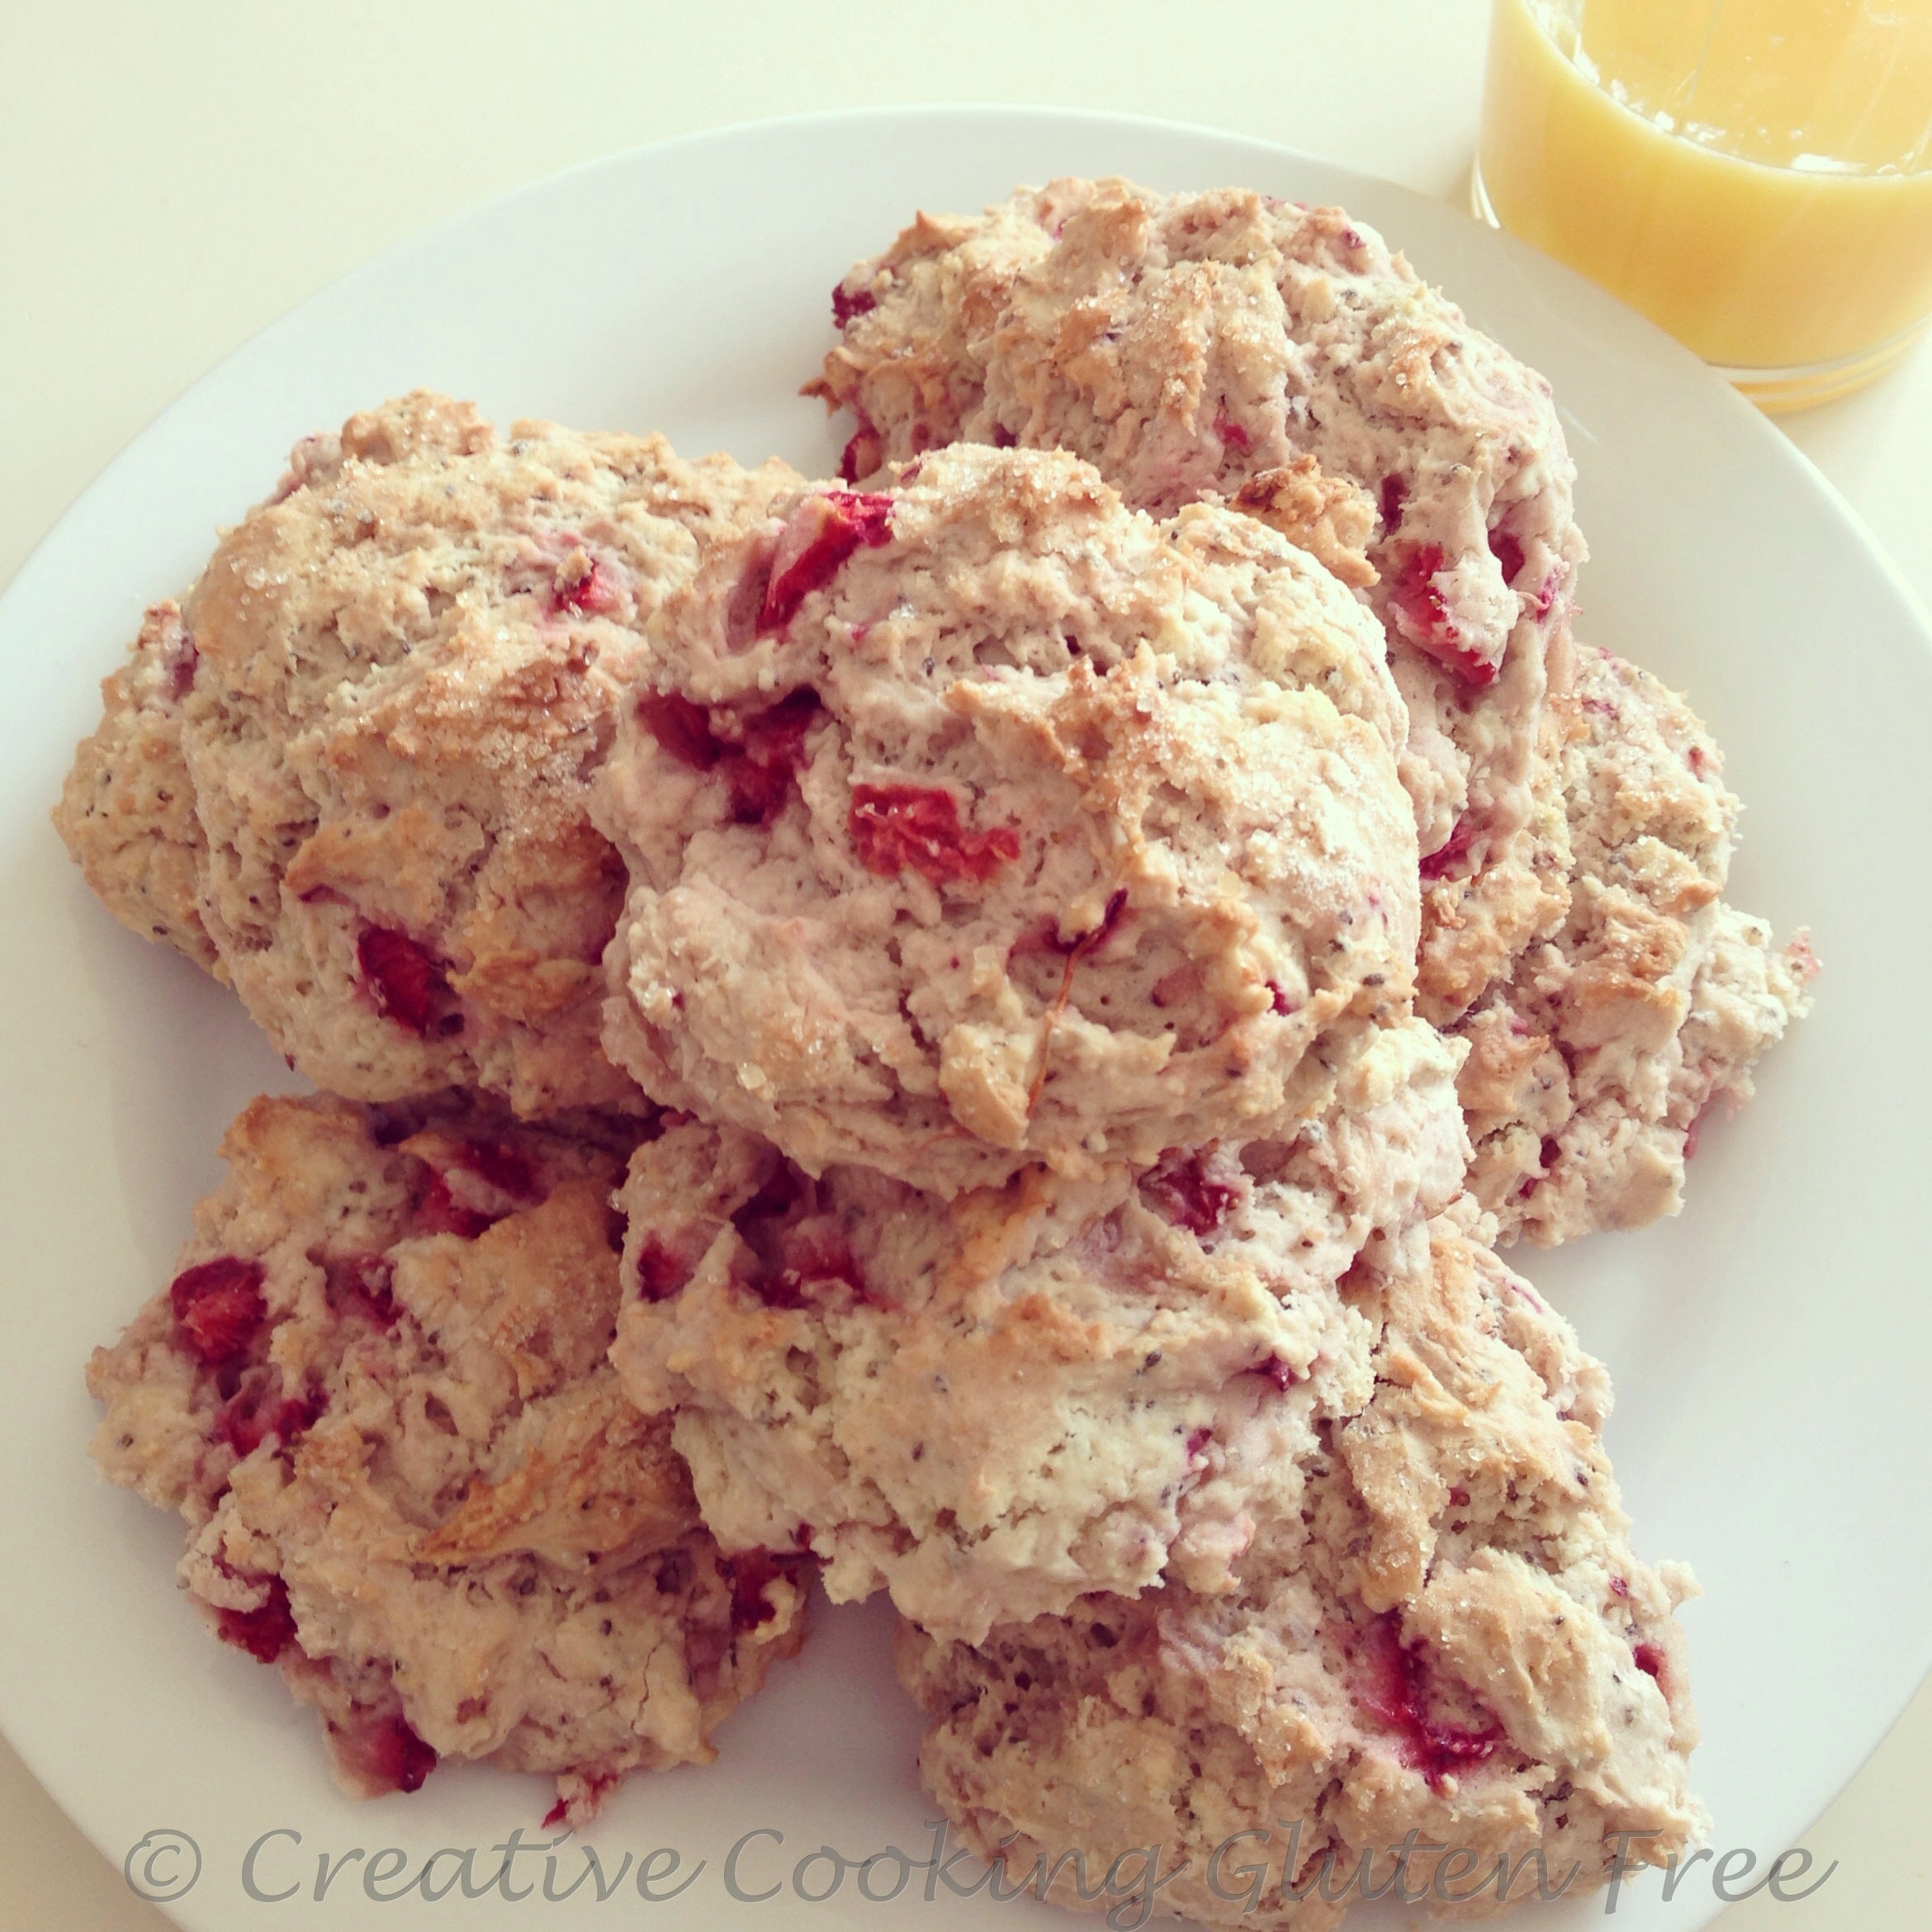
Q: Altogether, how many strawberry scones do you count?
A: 7